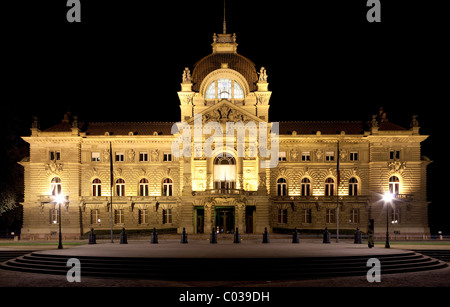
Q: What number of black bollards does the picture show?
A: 10